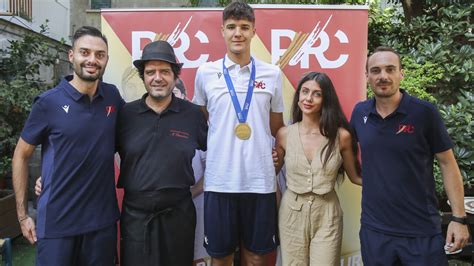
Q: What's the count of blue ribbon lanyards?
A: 1